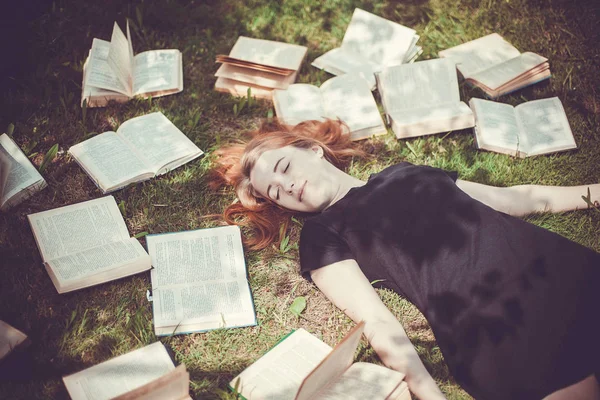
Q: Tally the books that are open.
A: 14